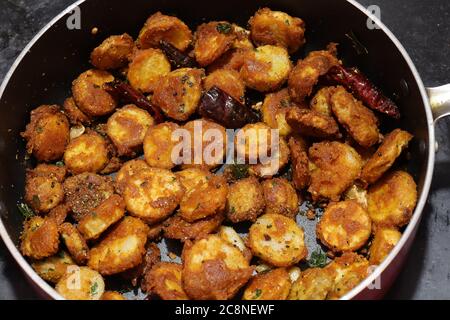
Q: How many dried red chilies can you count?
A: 4